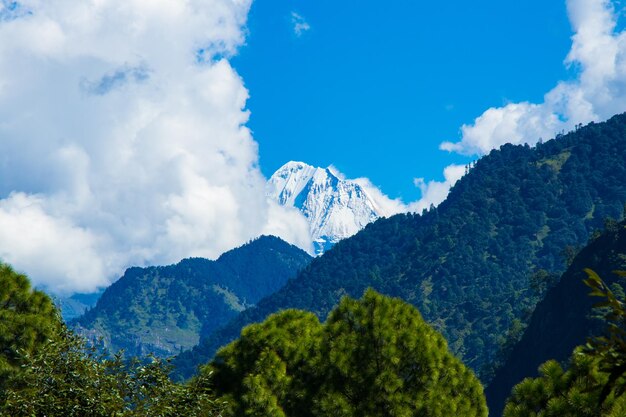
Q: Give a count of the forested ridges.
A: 3